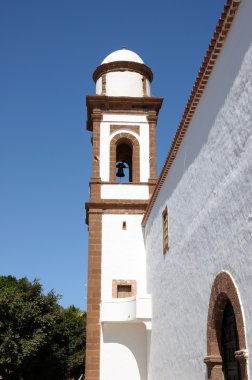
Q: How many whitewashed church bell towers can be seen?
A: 1